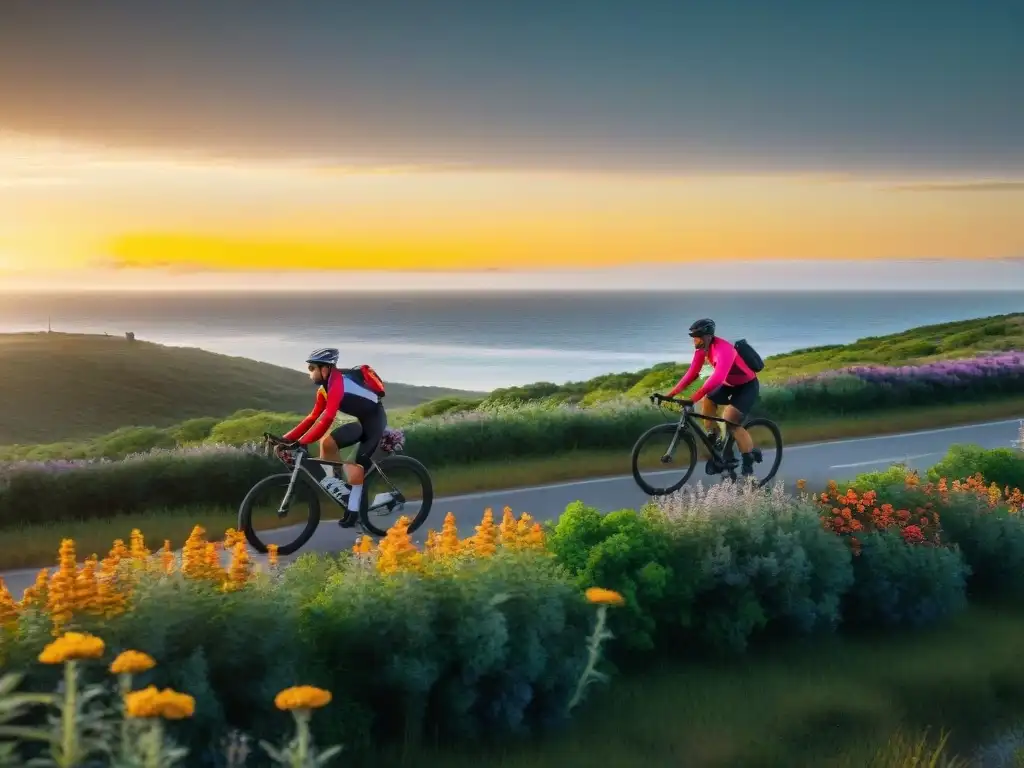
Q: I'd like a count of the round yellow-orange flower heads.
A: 5